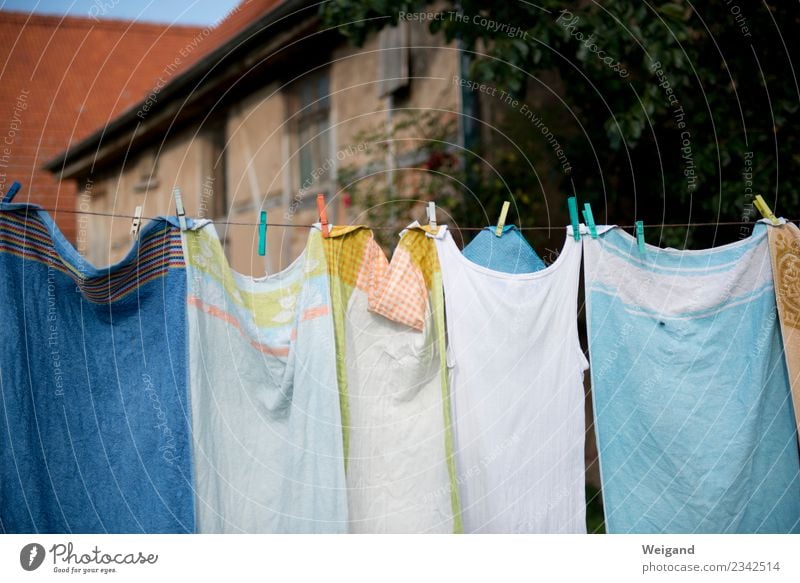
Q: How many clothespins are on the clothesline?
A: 11